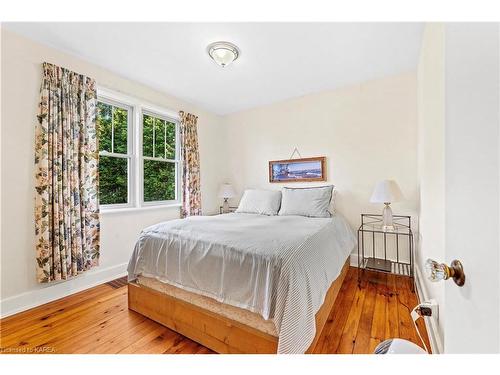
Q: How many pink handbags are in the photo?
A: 0